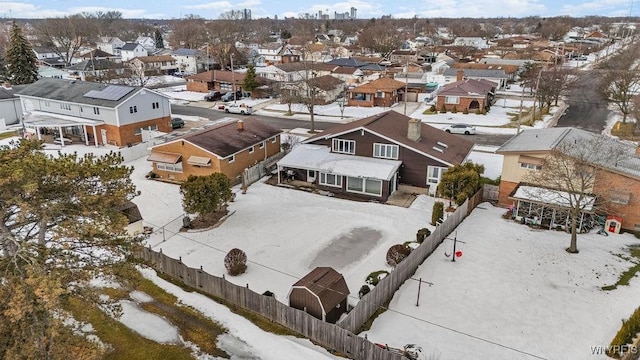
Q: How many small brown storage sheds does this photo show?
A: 1